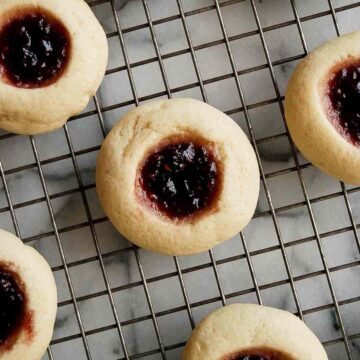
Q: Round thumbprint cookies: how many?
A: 5